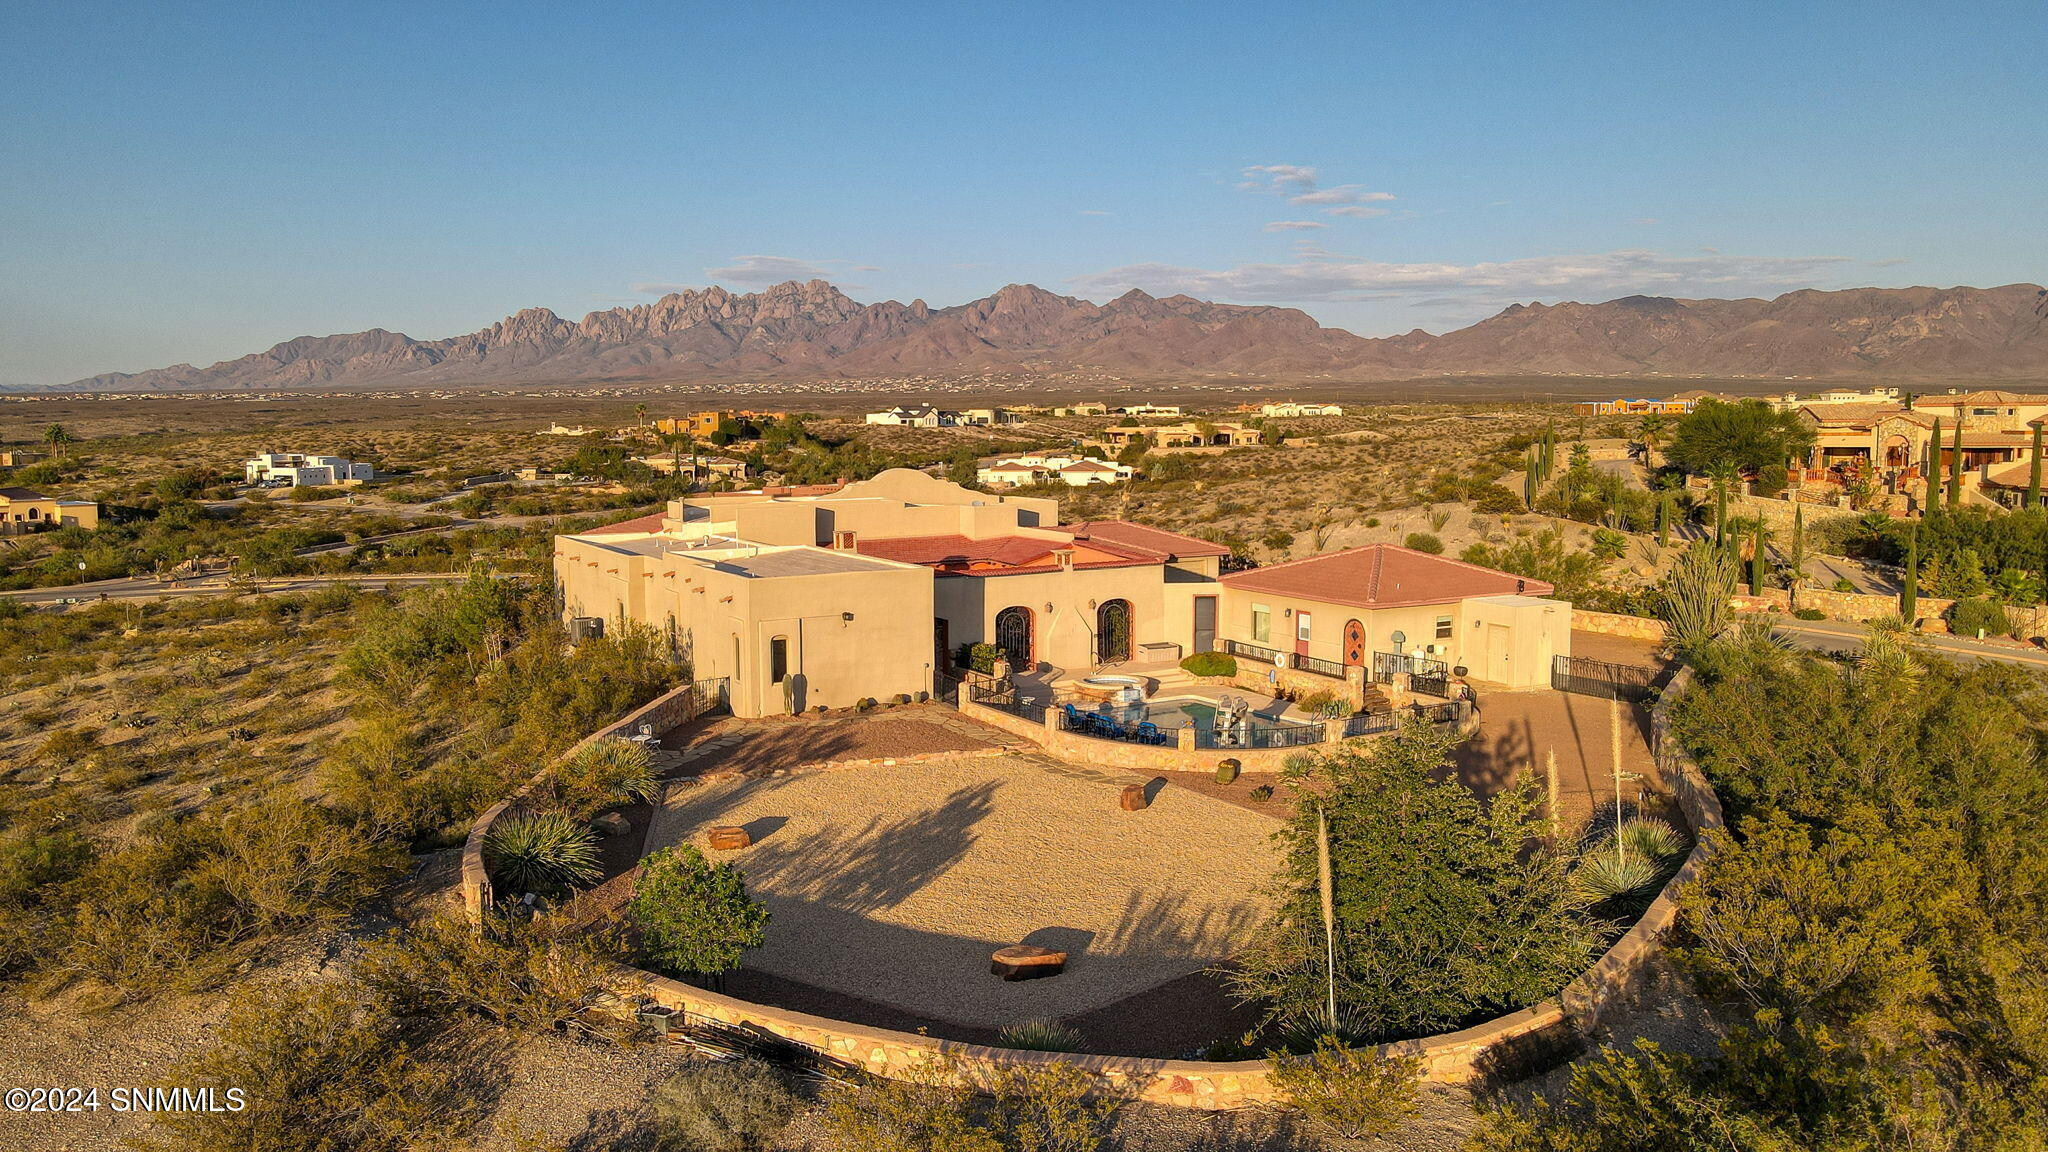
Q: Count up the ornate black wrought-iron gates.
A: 2